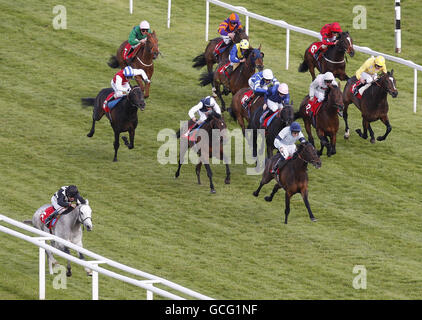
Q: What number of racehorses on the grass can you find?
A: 12